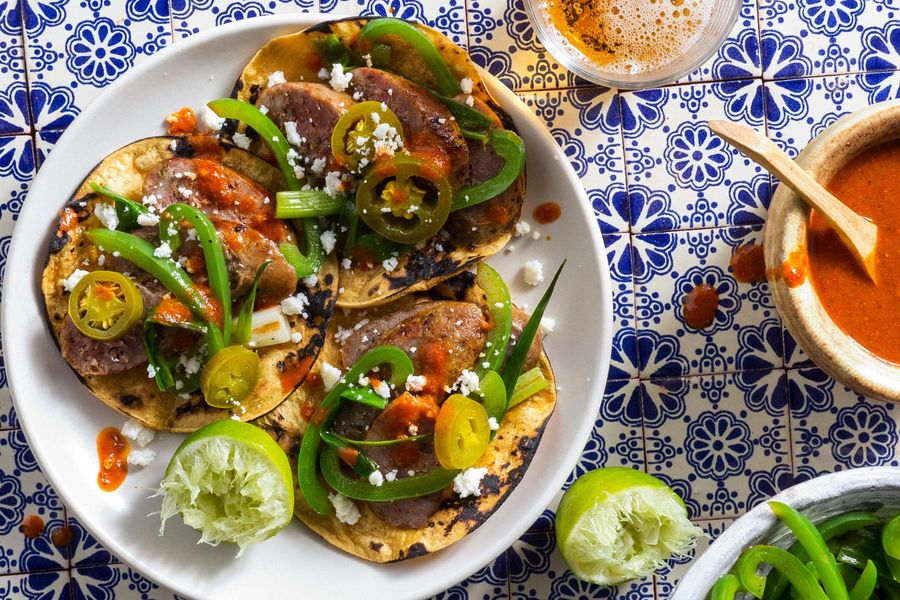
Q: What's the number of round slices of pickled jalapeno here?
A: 5